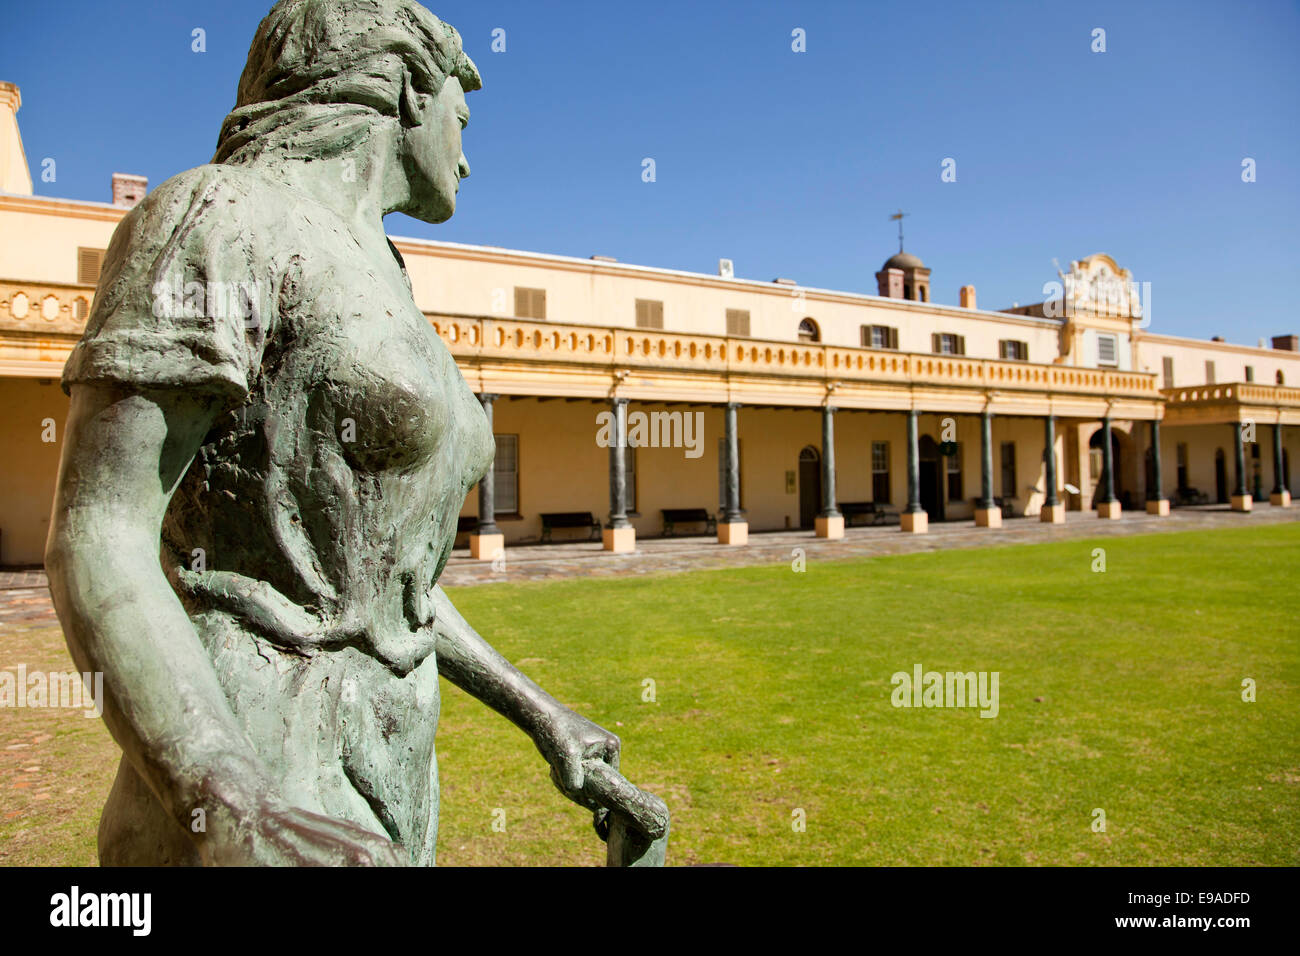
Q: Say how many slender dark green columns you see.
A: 11